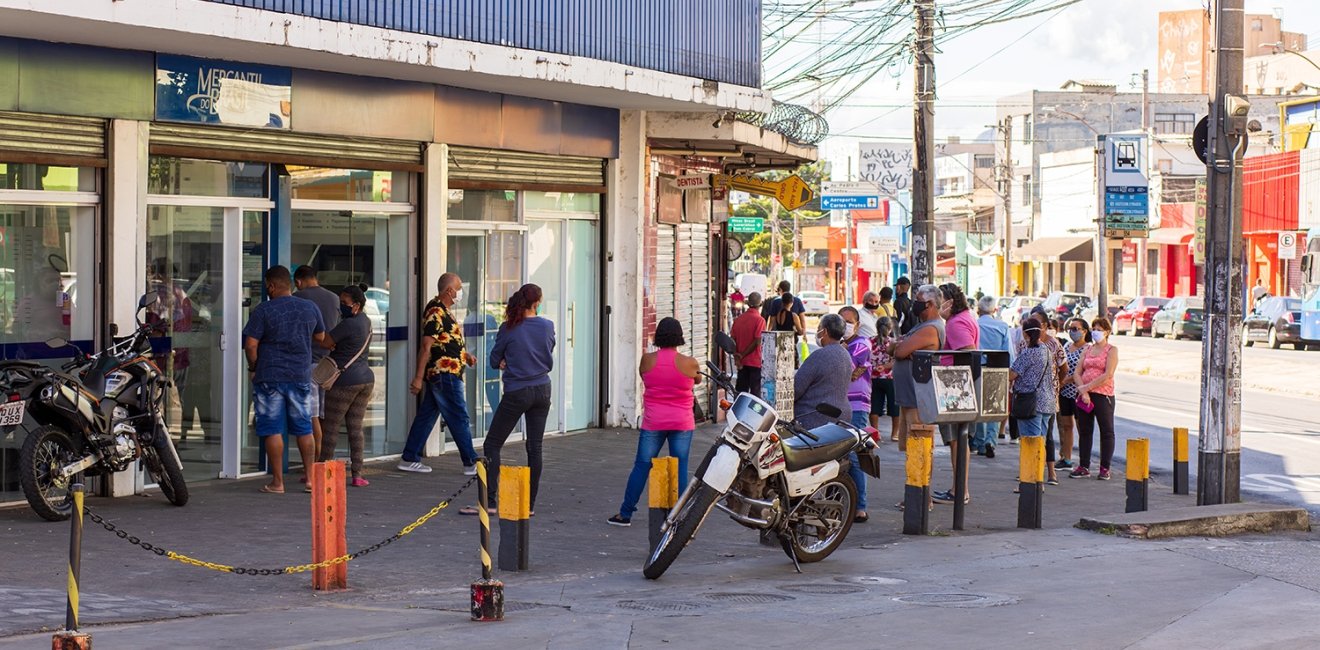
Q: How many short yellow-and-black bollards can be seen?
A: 6